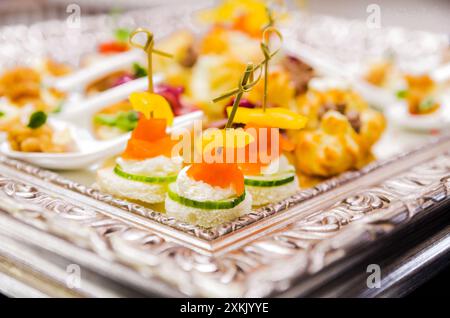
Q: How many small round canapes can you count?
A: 3